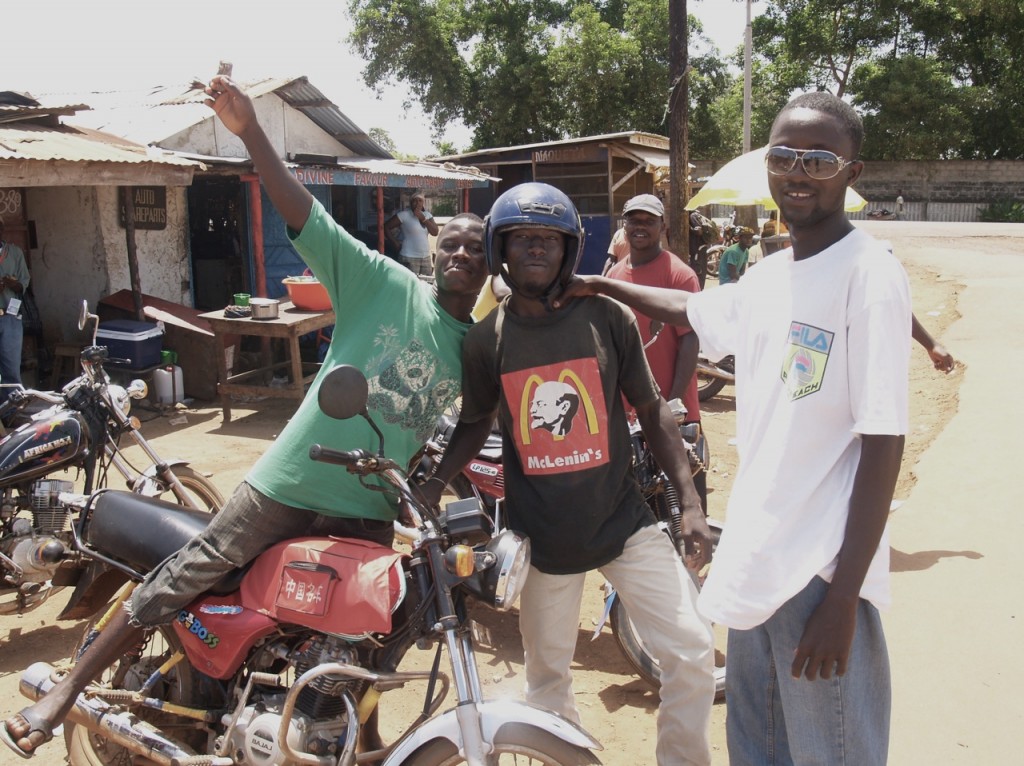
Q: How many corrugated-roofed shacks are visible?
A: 3